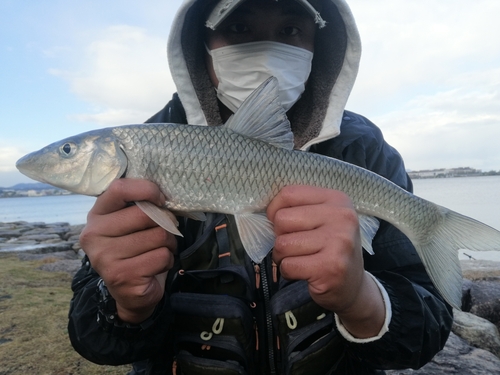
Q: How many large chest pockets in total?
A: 2